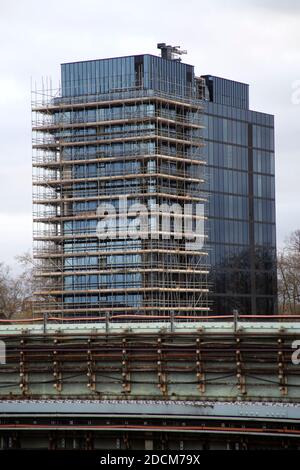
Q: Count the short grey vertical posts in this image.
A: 4